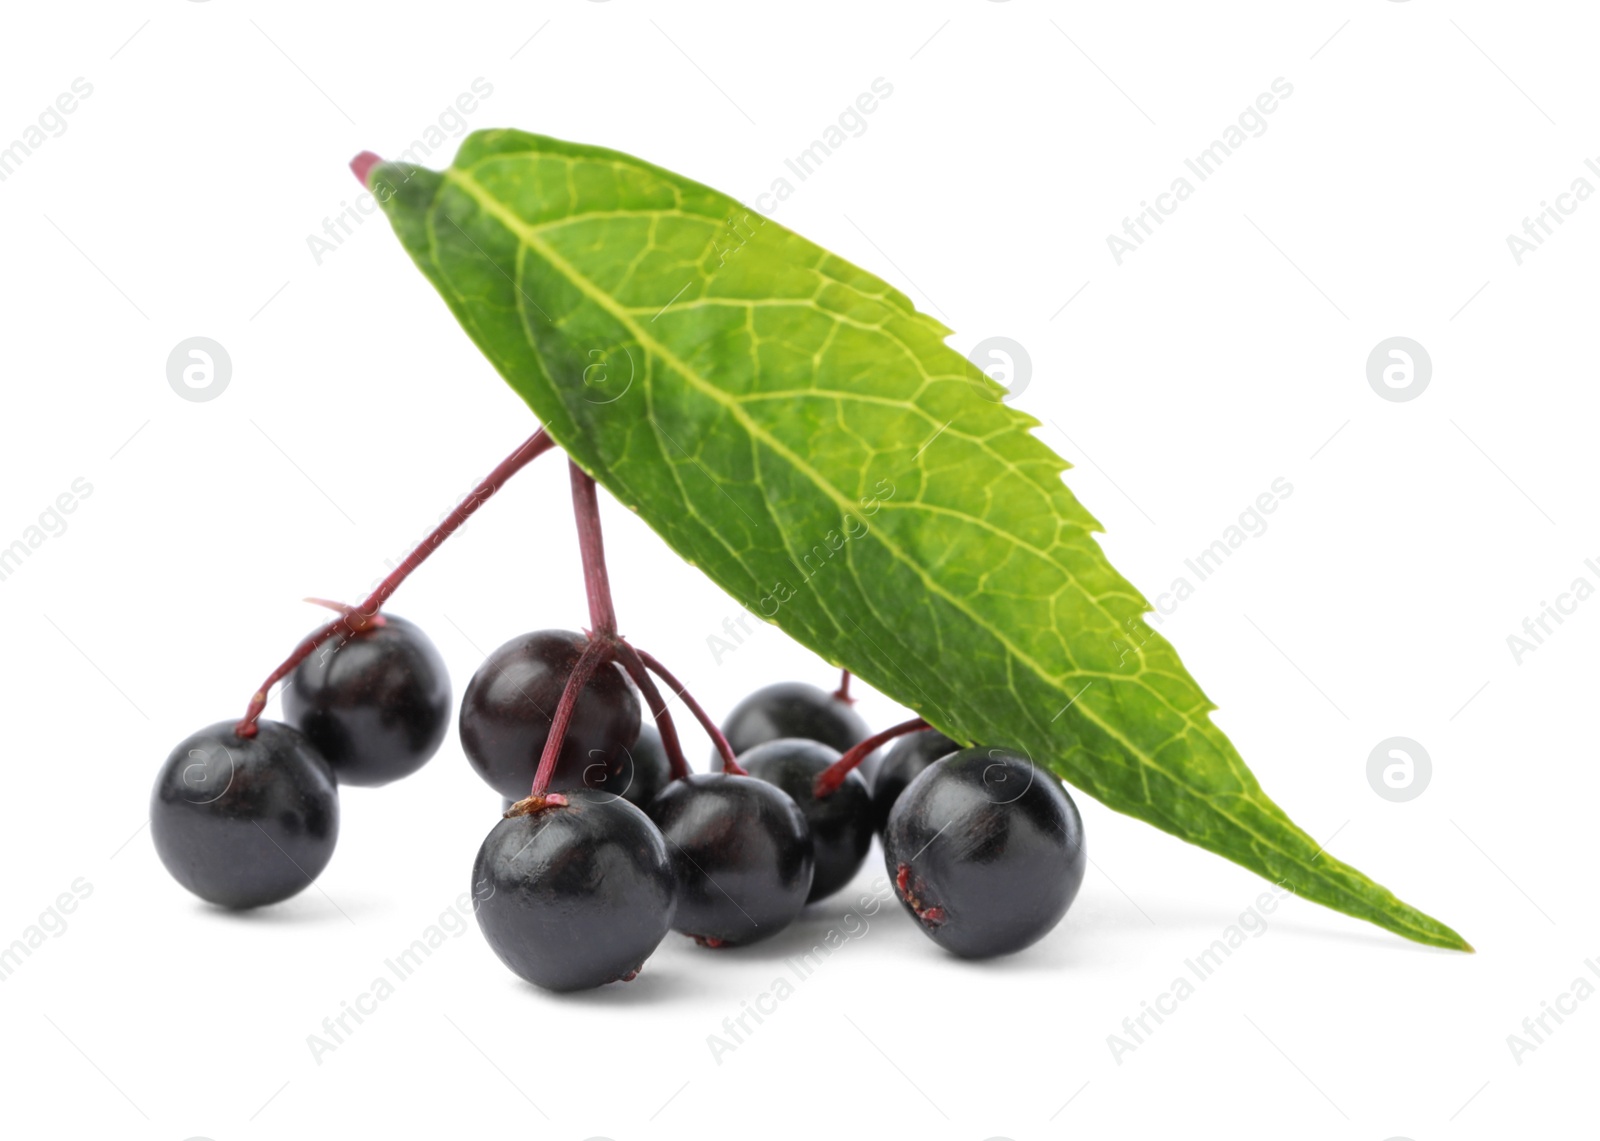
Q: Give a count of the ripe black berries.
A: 10